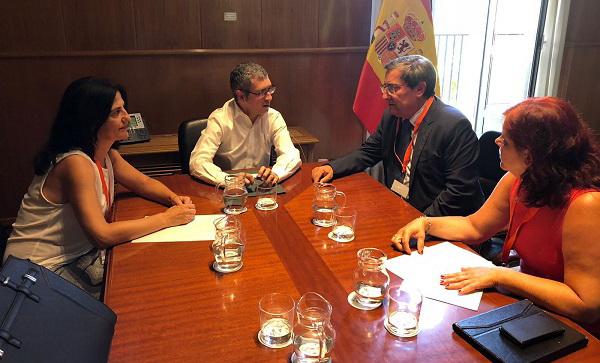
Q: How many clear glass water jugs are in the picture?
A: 5